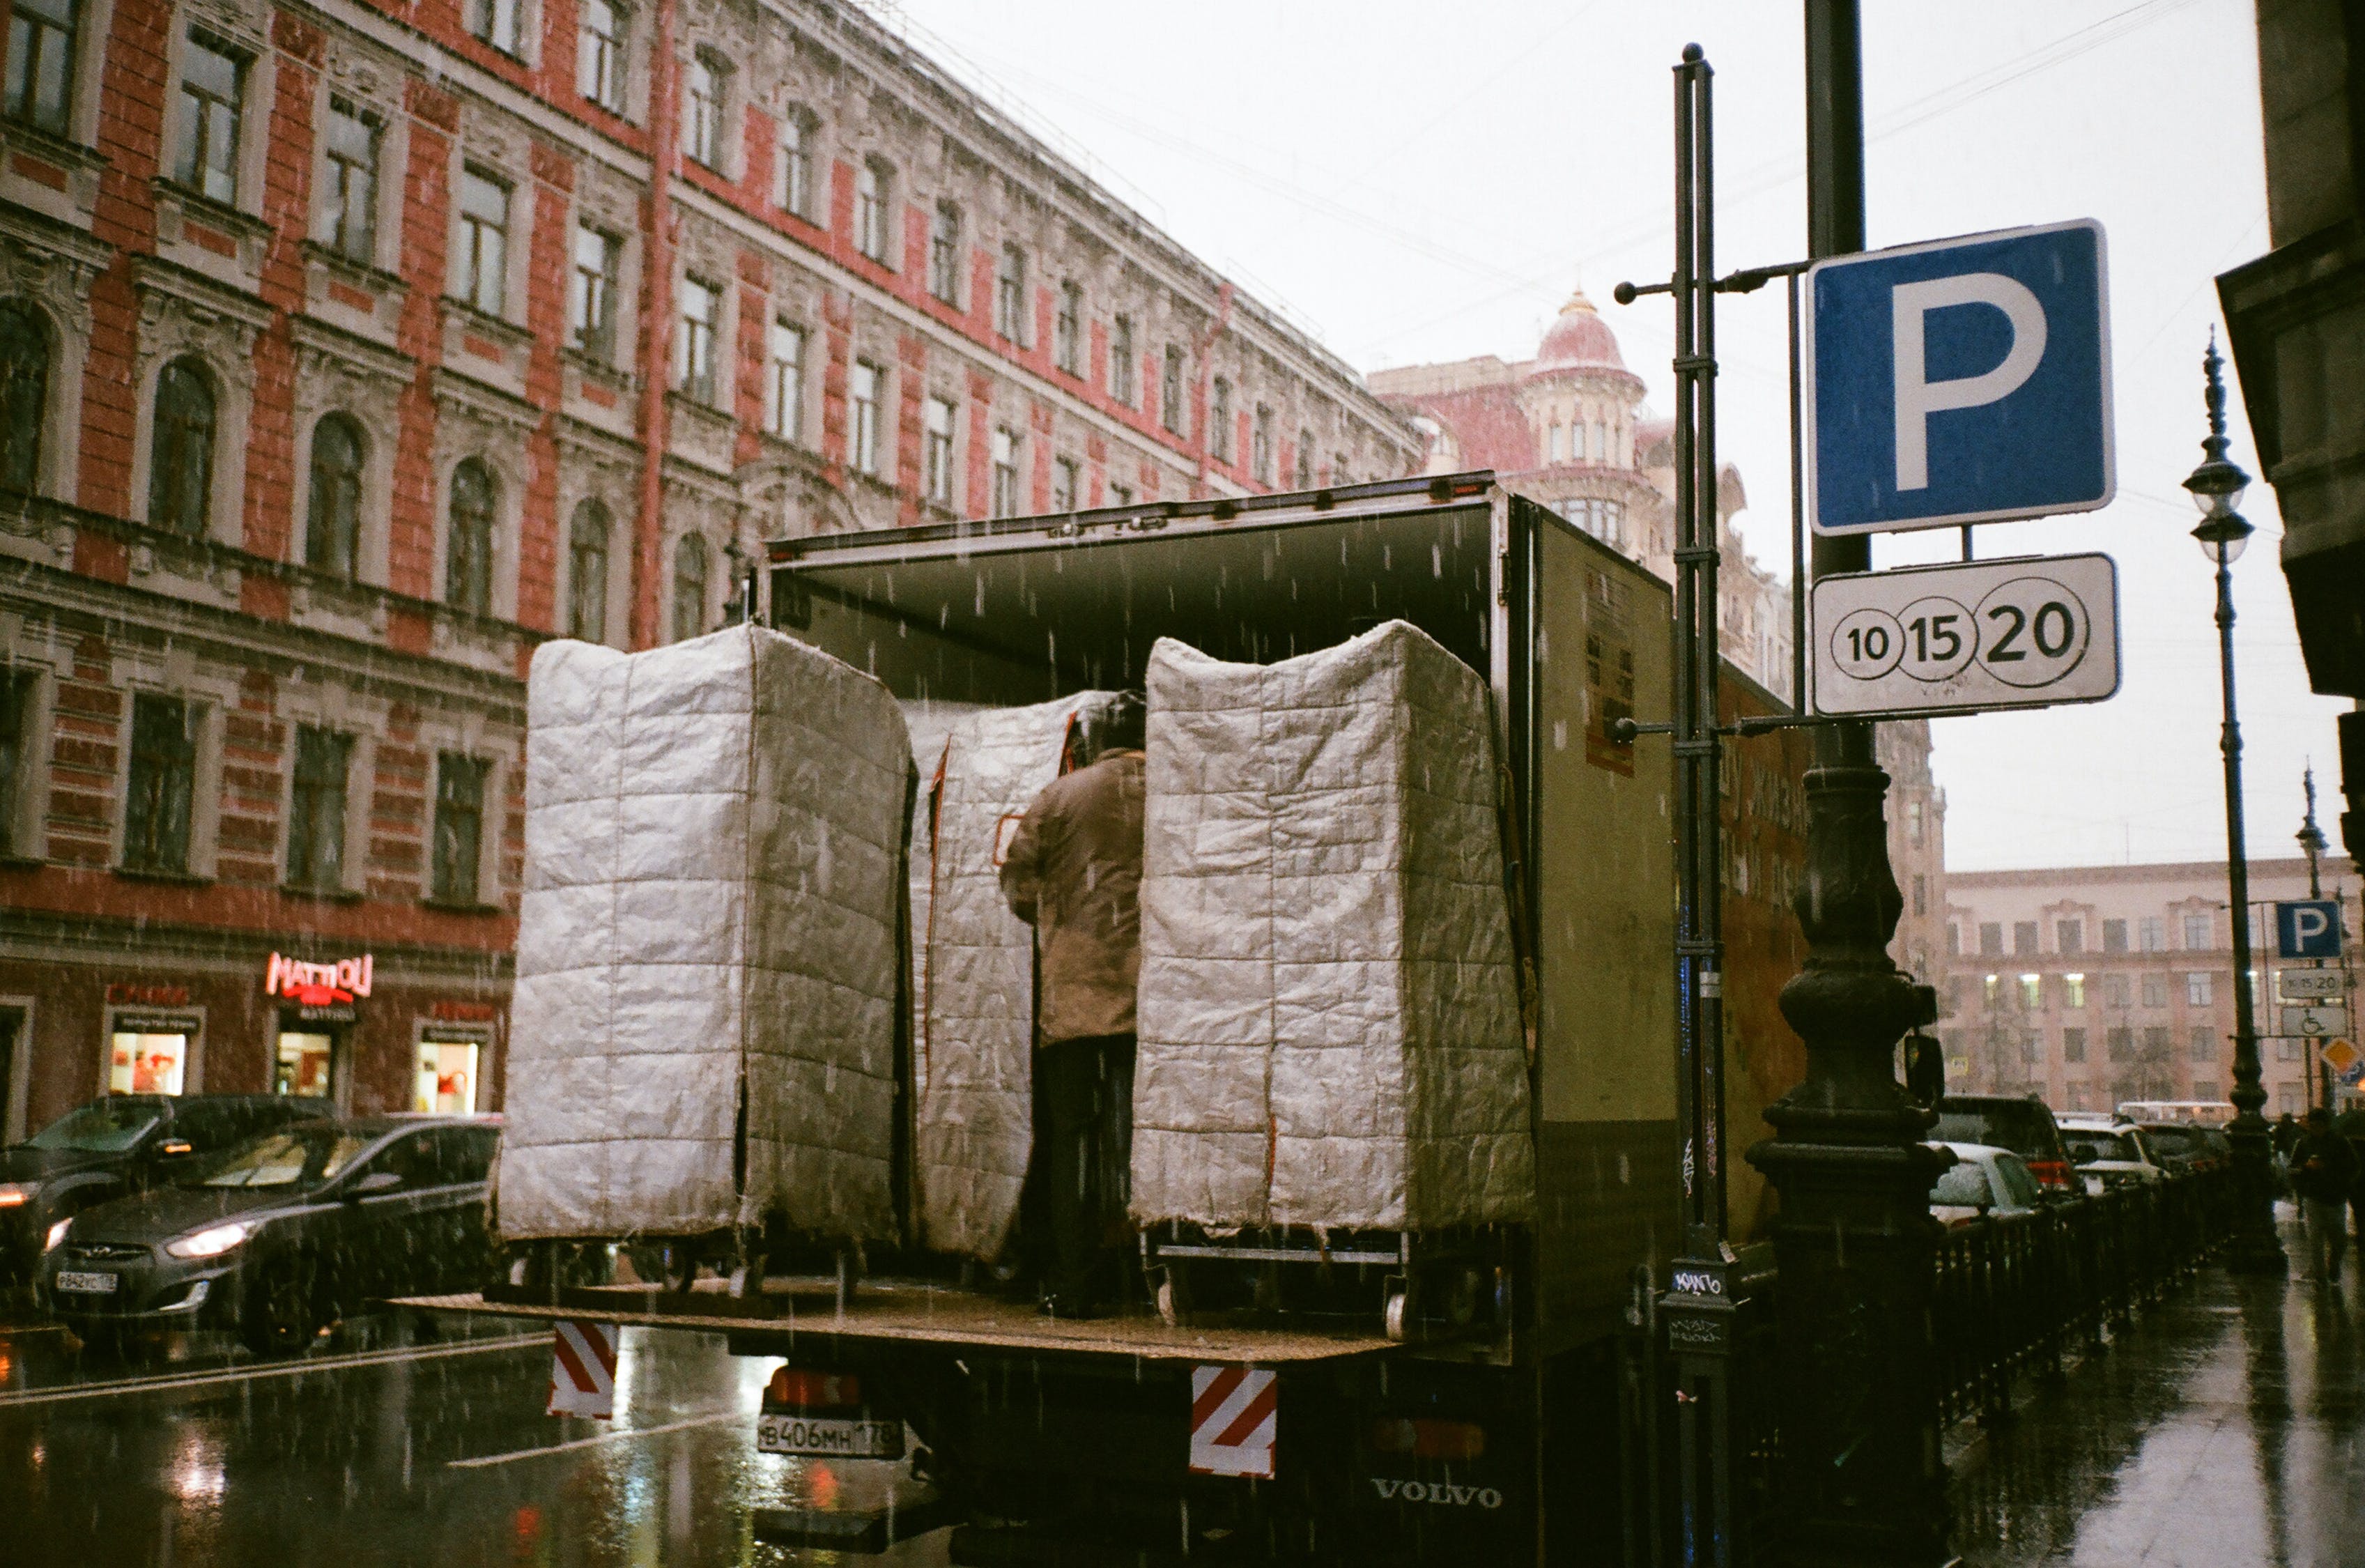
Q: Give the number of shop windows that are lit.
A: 3